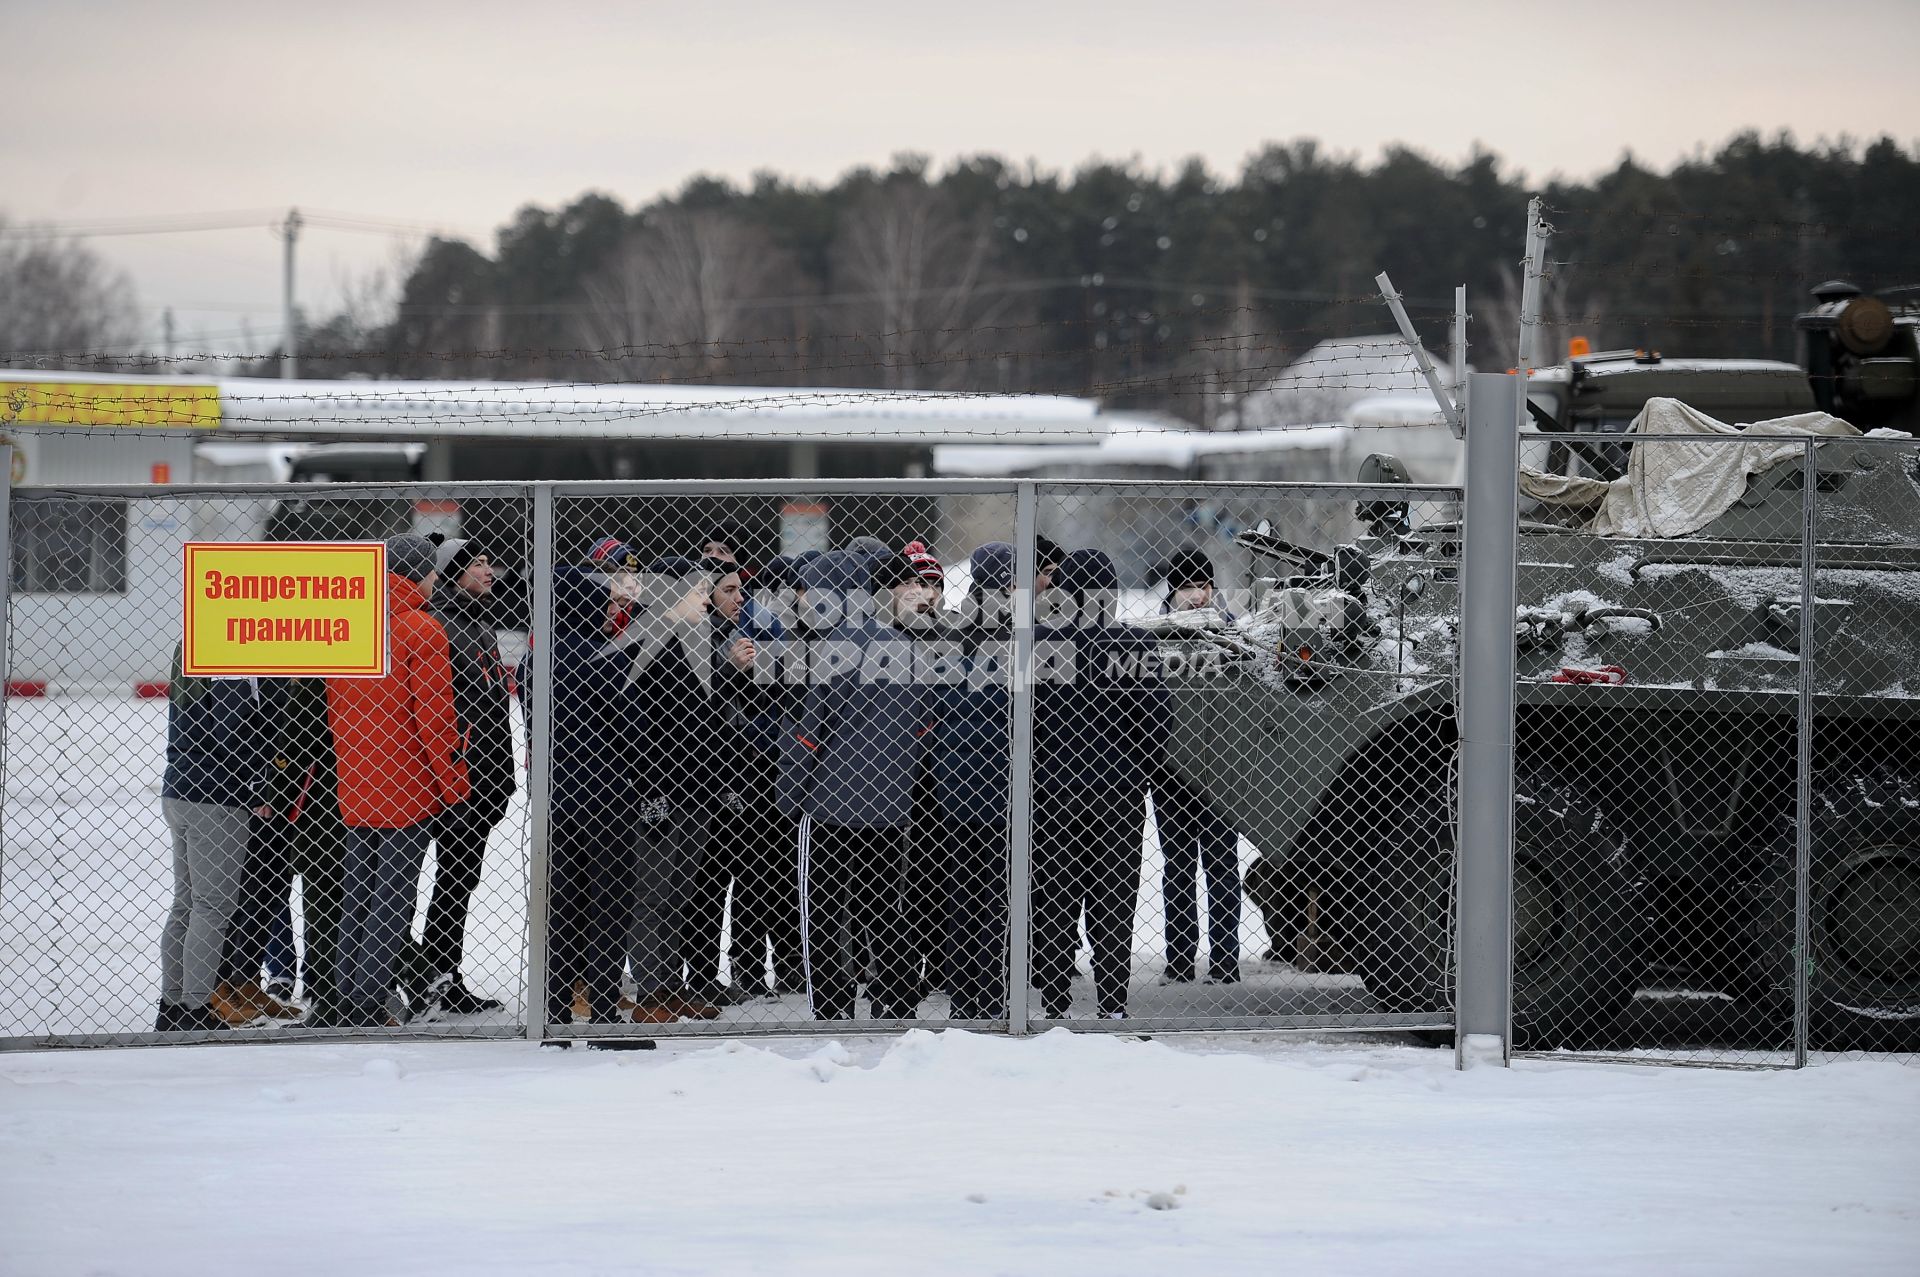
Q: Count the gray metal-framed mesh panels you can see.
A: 5